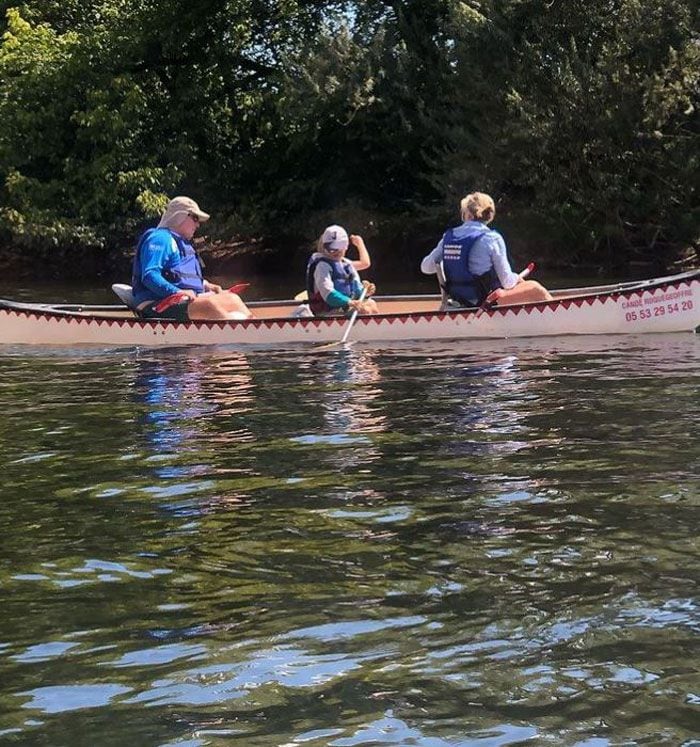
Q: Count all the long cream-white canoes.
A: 1